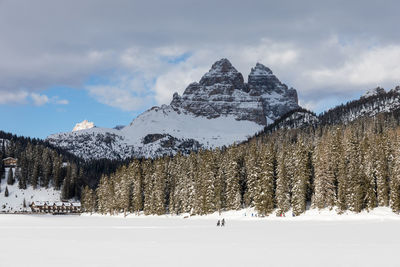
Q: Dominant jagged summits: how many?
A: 2